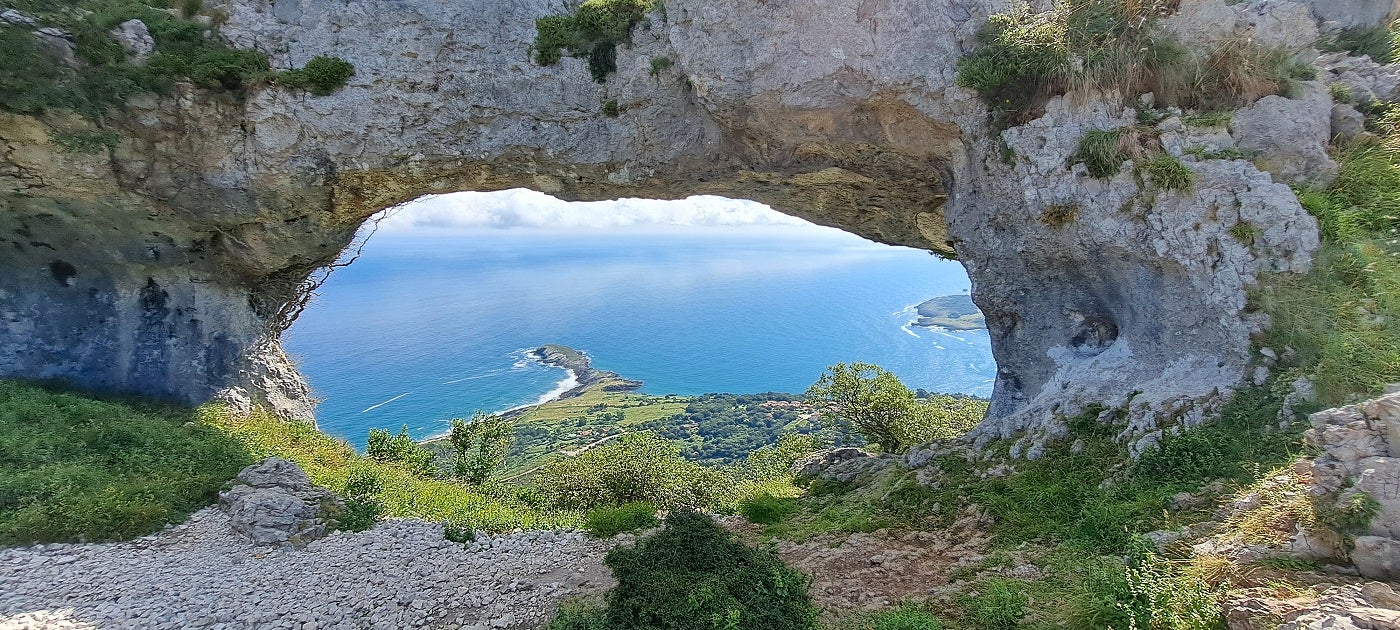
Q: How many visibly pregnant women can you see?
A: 0